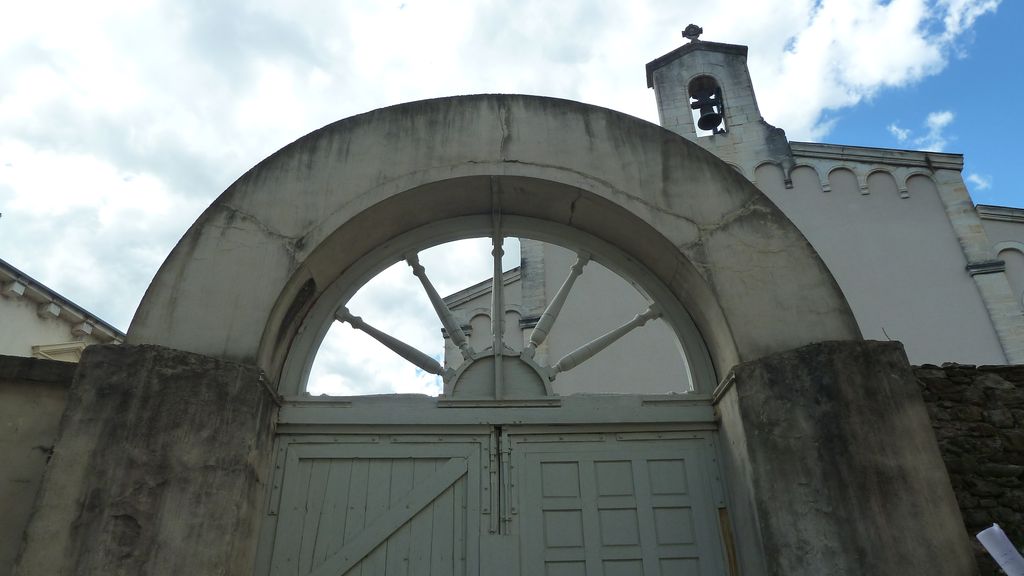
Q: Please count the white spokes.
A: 5